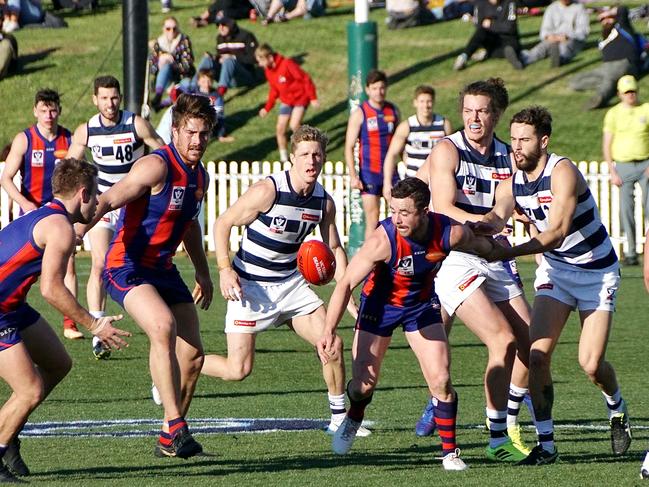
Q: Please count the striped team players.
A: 5